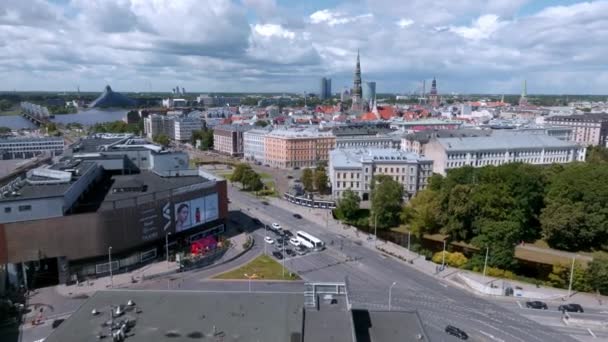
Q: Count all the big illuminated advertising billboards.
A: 1